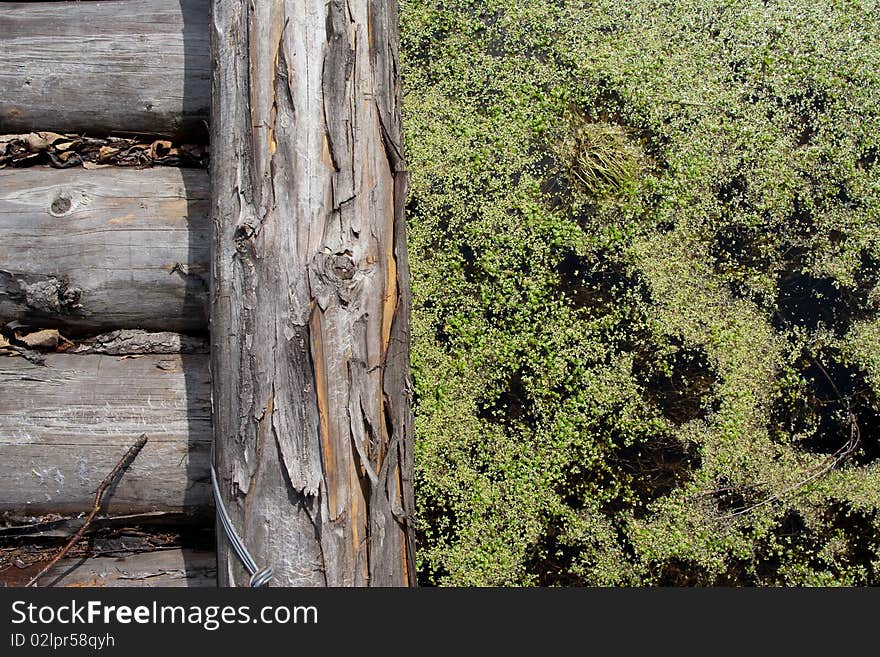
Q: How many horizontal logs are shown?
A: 4